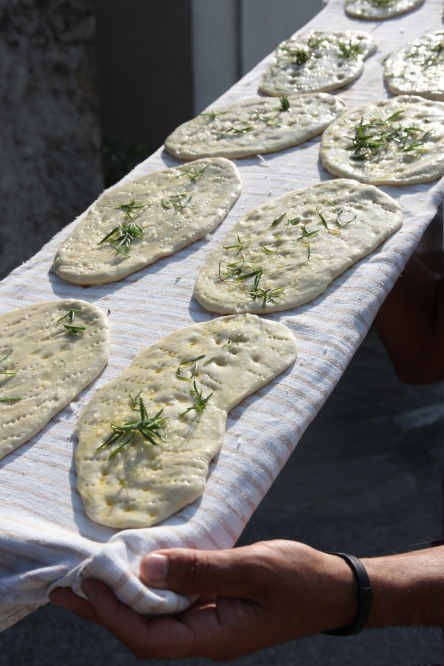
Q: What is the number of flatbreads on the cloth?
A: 9